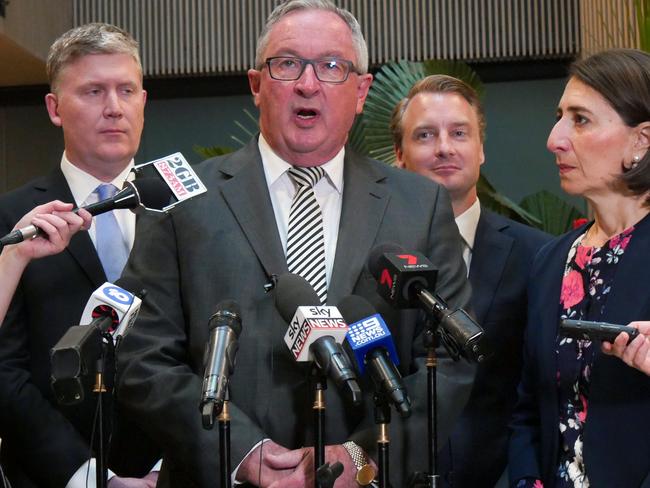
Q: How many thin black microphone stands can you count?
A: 5